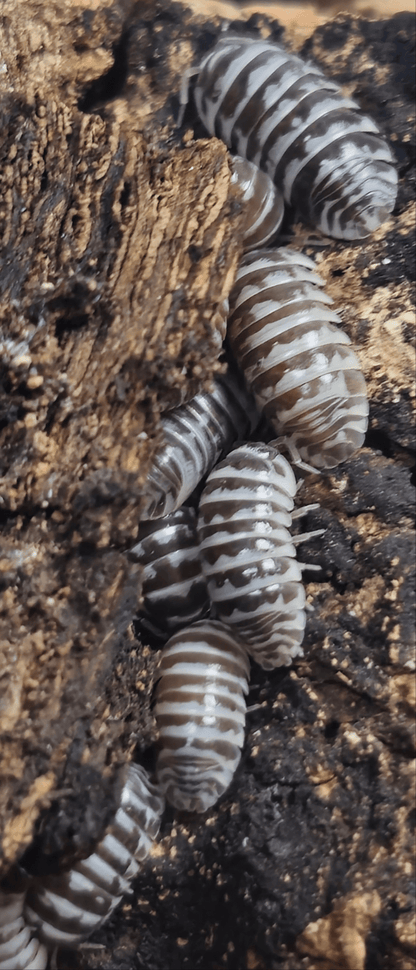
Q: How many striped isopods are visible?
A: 9